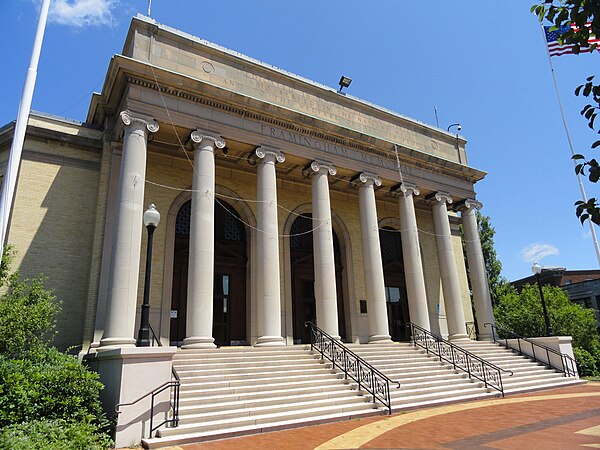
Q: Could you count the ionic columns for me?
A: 8